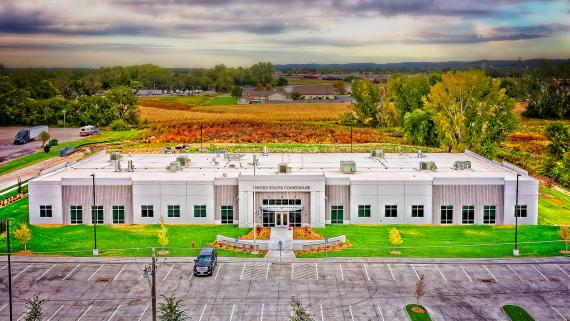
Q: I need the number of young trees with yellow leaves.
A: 4